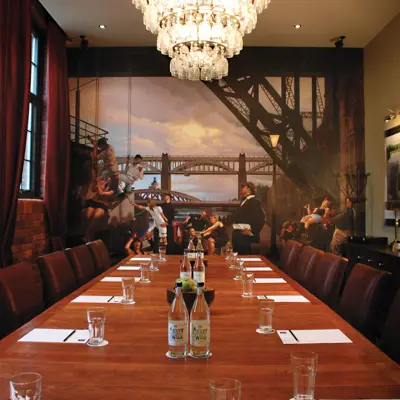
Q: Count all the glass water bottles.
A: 6